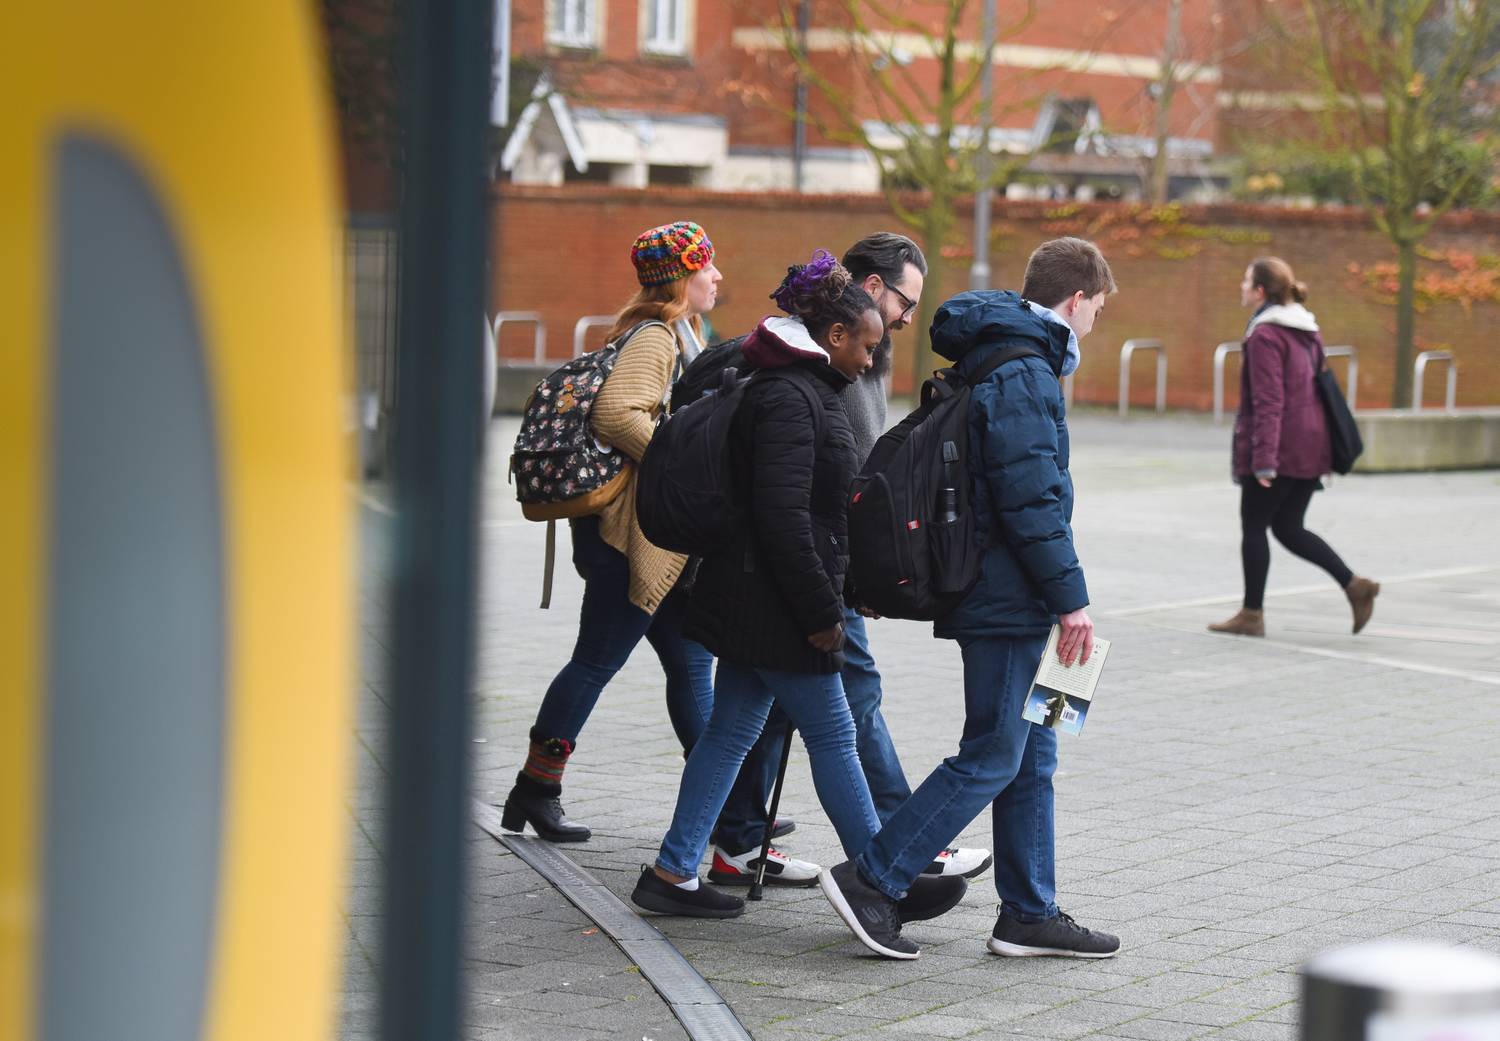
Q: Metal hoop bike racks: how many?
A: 6